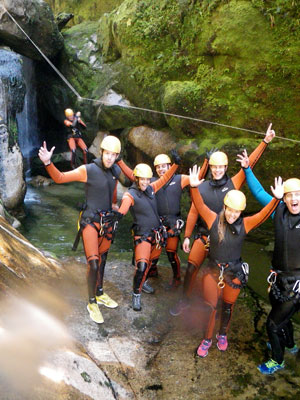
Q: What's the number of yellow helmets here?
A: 7